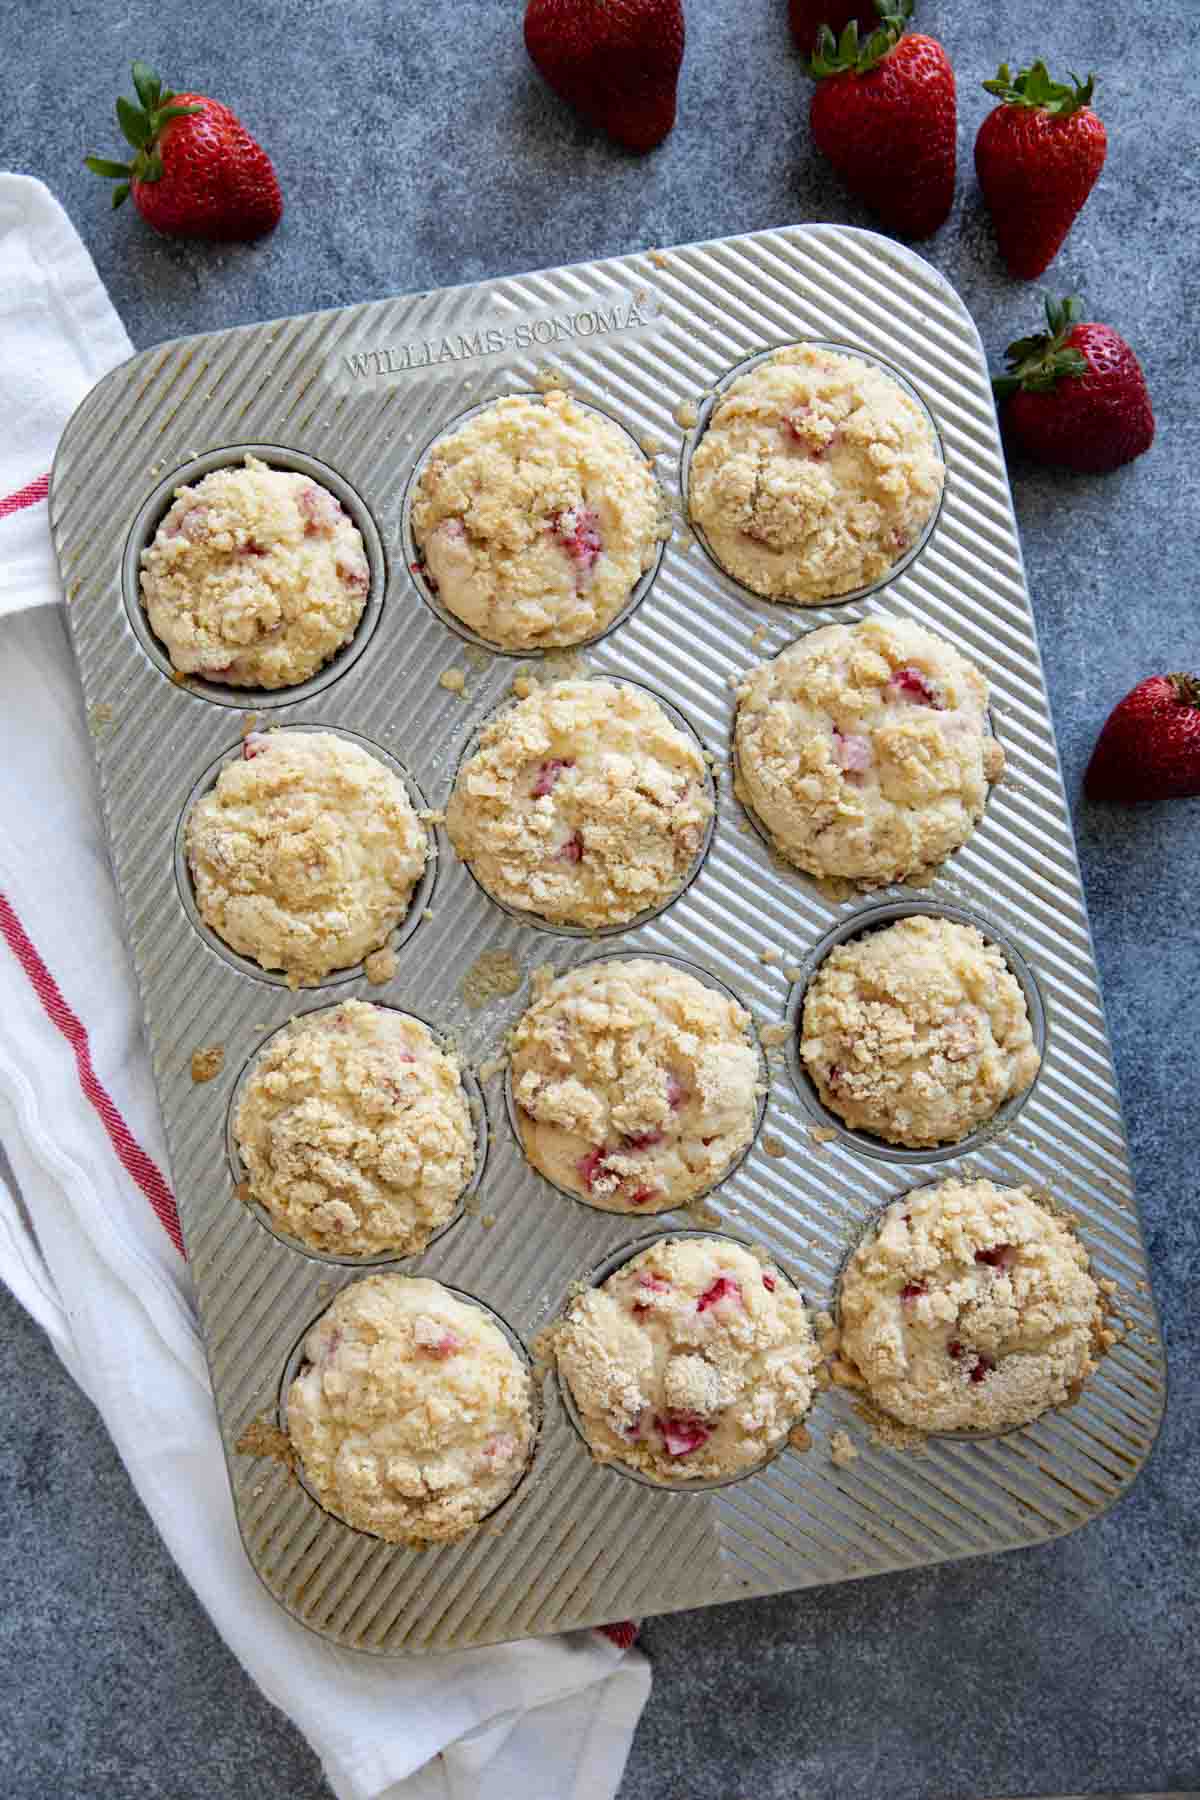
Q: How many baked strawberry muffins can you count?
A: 12